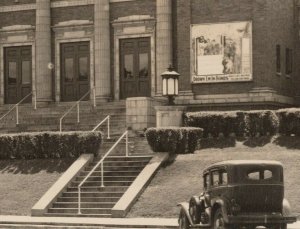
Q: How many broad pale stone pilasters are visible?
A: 3